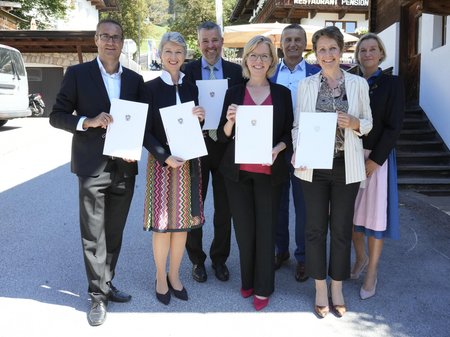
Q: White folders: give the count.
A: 5